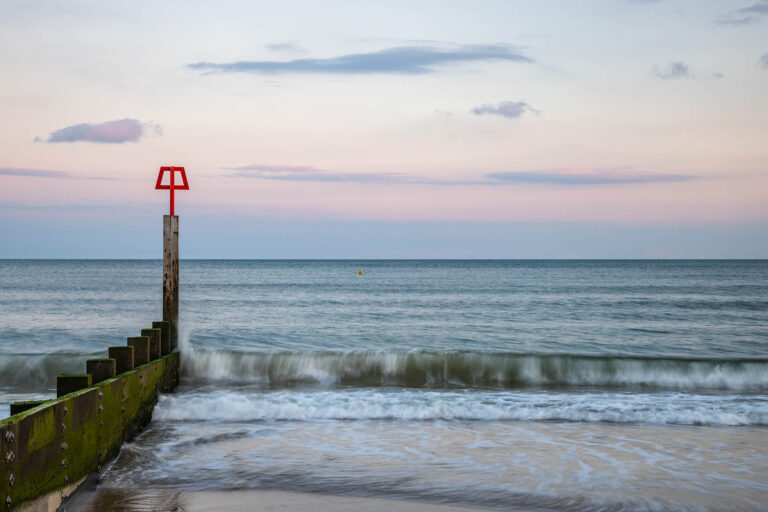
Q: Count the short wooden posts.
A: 7